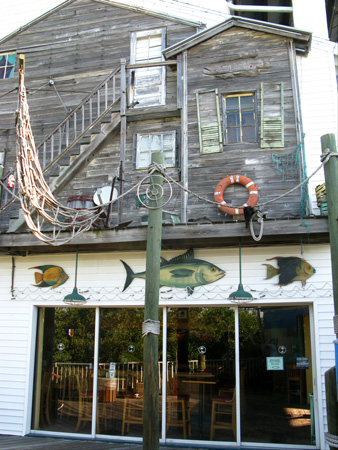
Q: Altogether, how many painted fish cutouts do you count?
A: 3